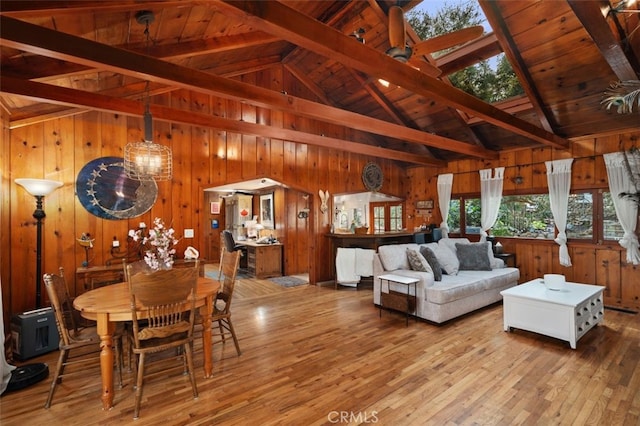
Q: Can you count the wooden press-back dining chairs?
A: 4